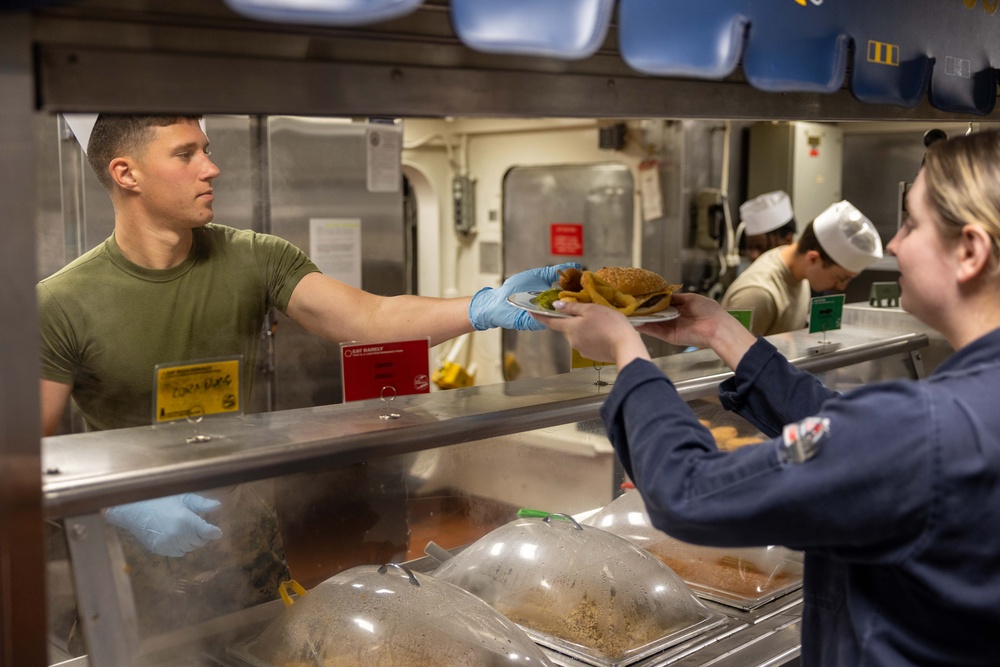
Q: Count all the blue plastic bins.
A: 6